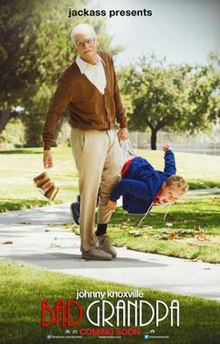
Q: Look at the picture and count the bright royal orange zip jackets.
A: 0